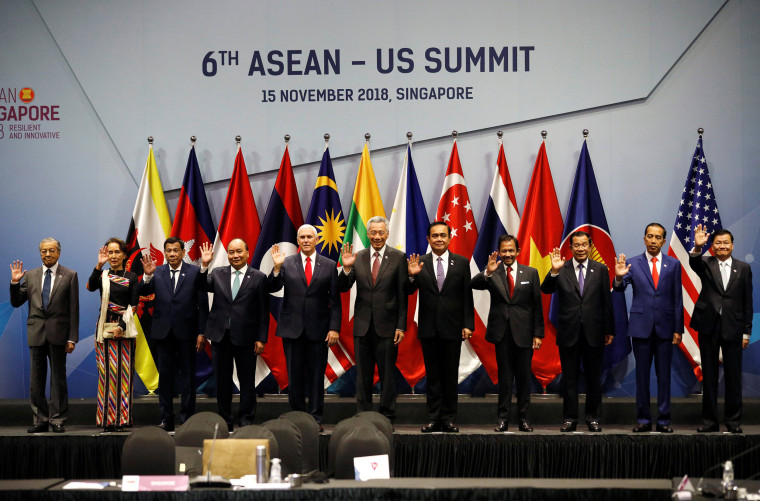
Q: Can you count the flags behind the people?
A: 12